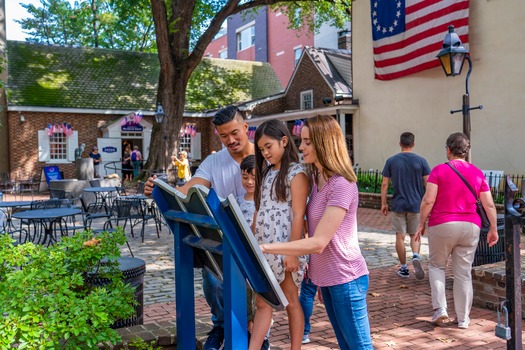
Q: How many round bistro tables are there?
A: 4